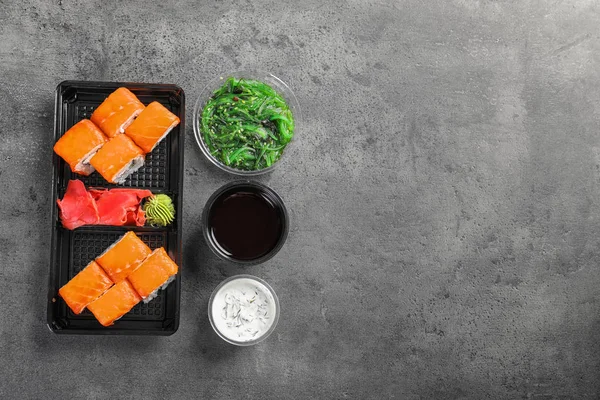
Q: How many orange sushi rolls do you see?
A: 8